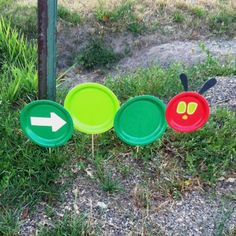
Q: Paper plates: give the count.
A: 4